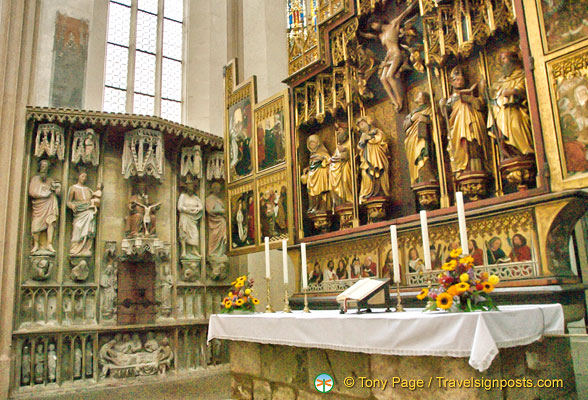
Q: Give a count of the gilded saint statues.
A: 6